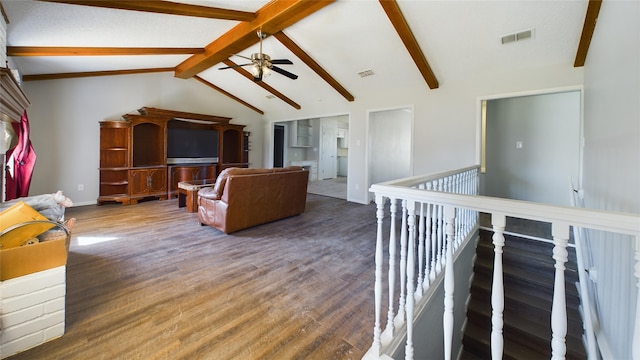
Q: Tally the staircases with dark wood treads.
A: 1